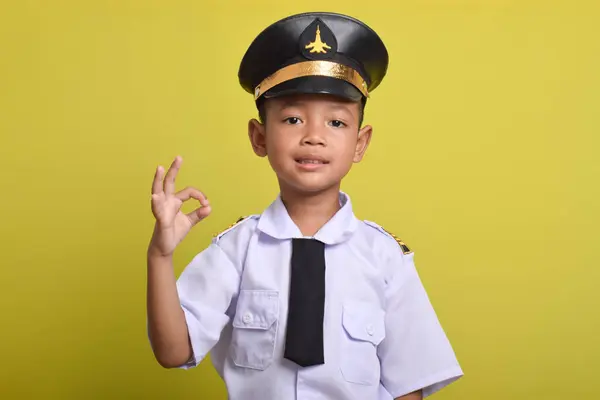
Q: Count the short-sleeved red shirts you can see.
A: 0